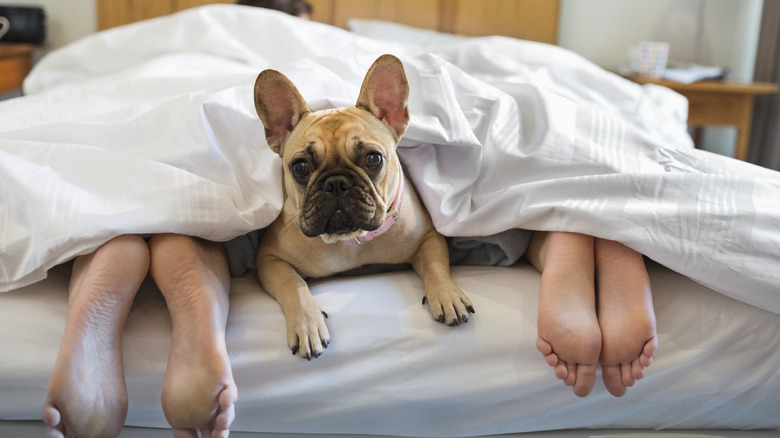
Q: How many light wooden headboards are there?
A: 1